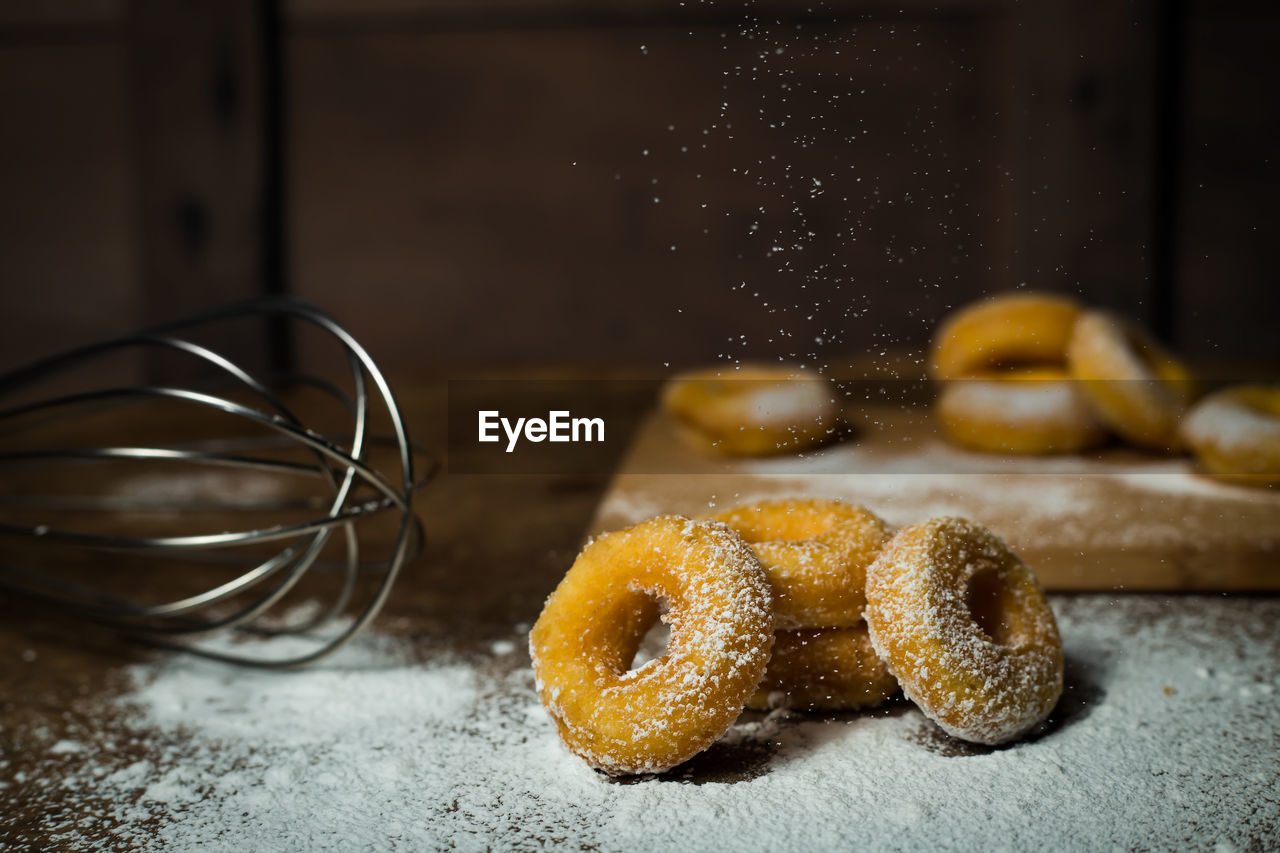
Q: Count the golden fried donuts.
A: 9